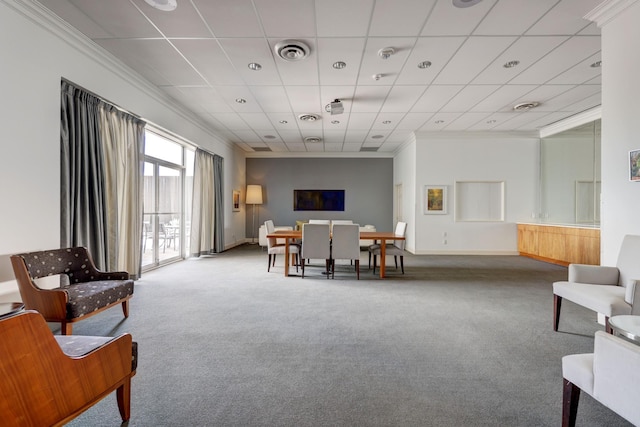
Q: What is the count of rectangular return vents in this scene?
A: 2